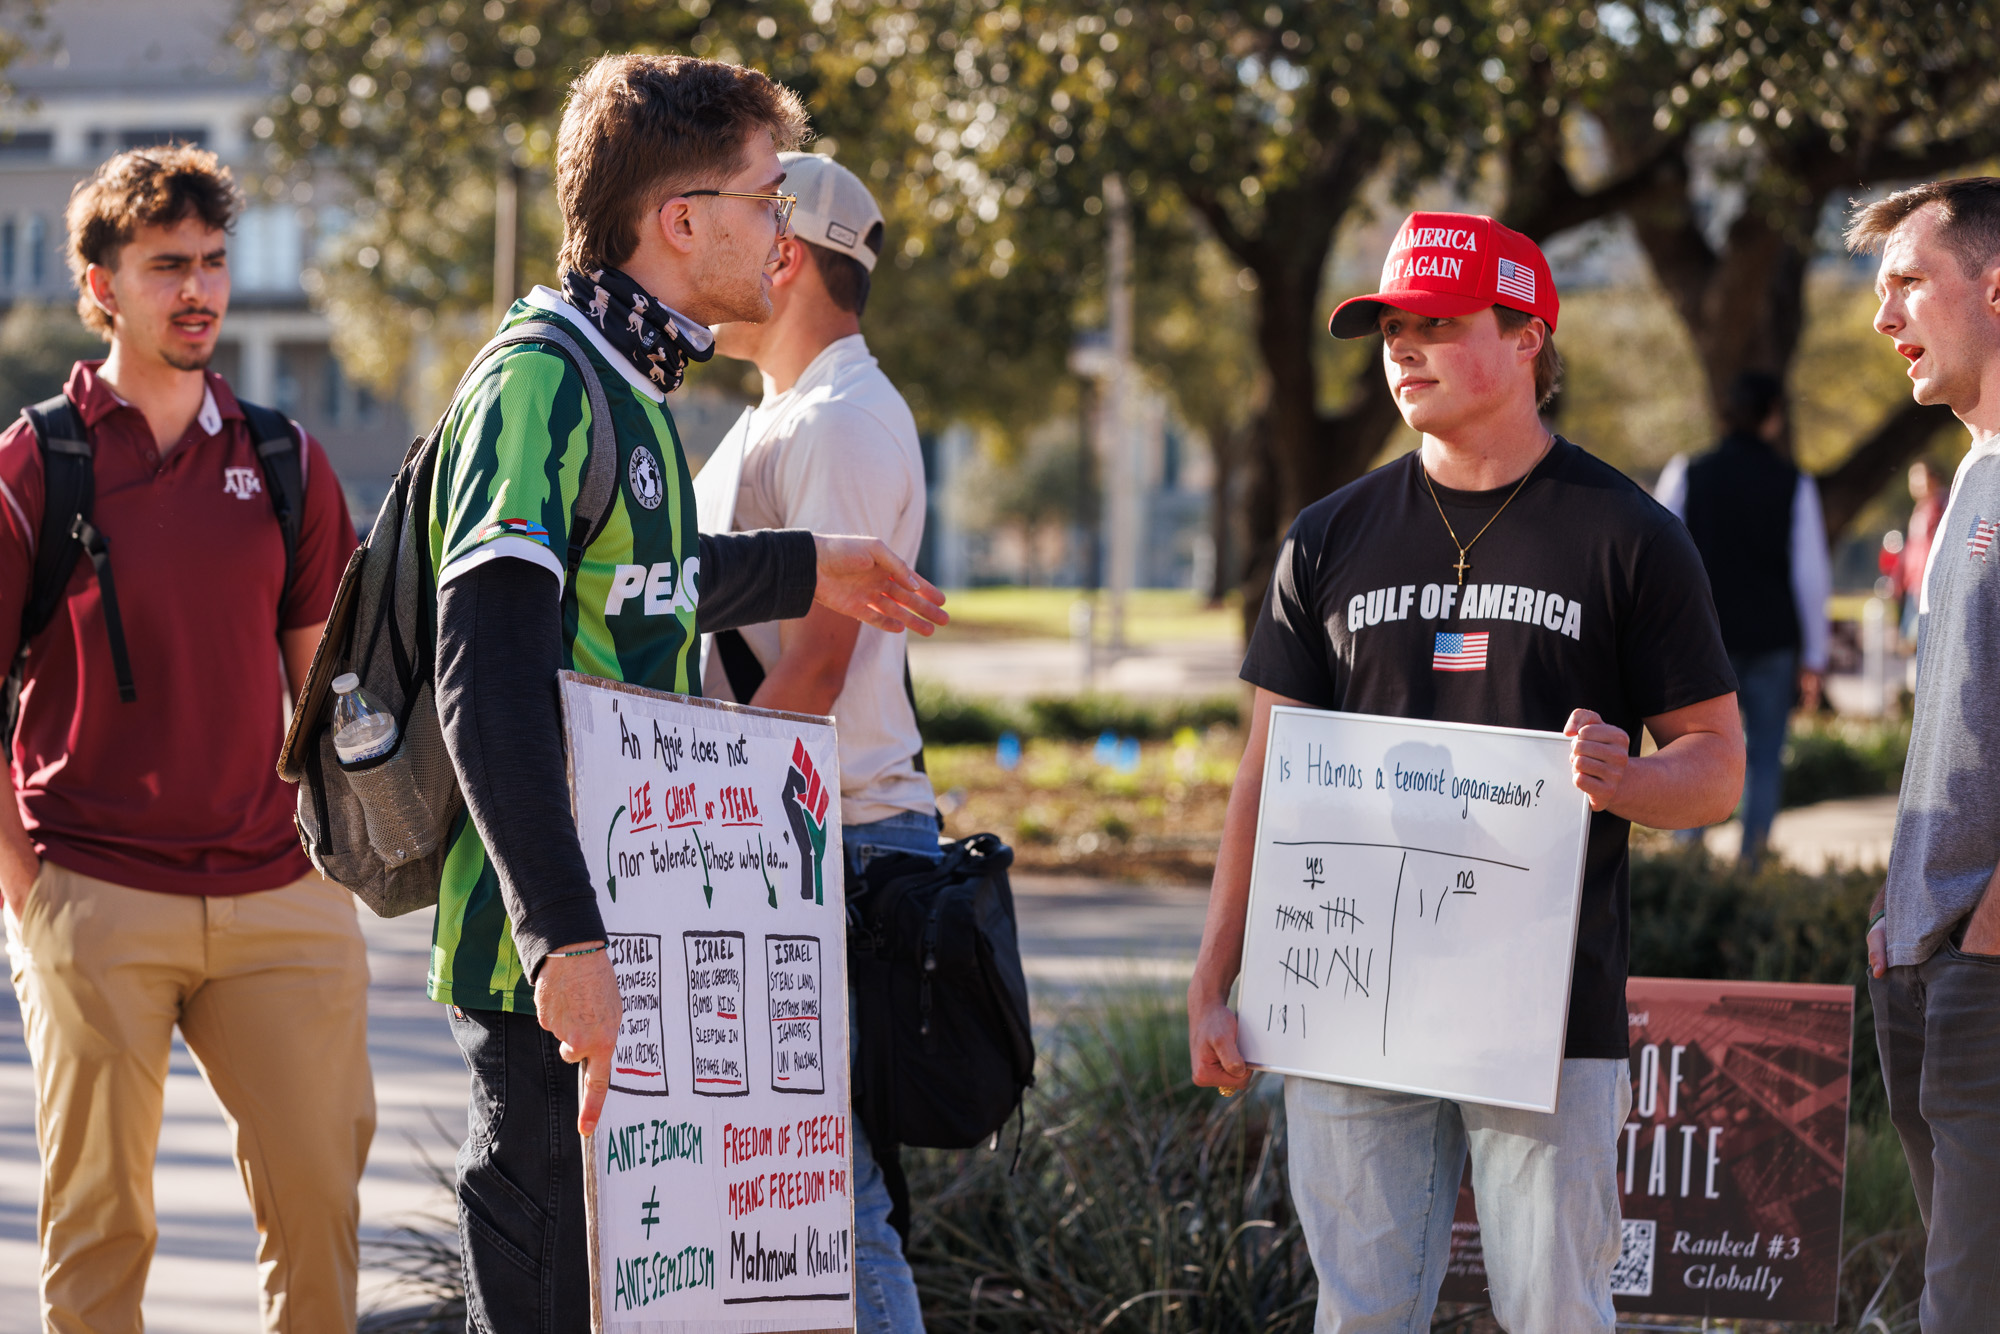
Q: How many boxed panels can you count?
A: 3